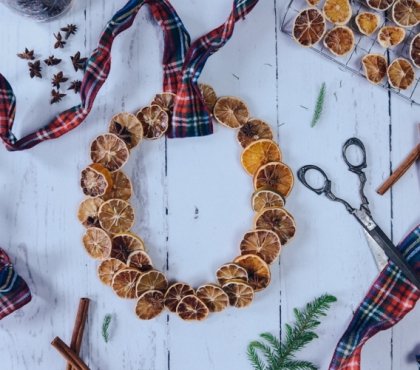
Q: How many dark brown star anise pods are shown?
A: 9